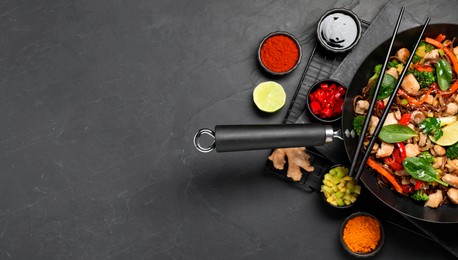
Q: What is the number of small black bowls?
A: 5